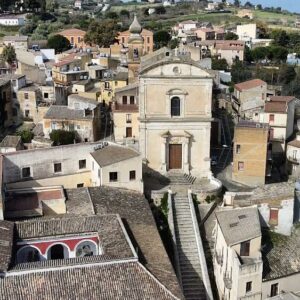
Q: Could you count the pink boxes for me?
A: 0